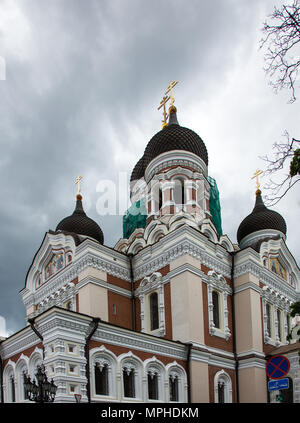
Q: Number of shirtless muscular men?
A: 0